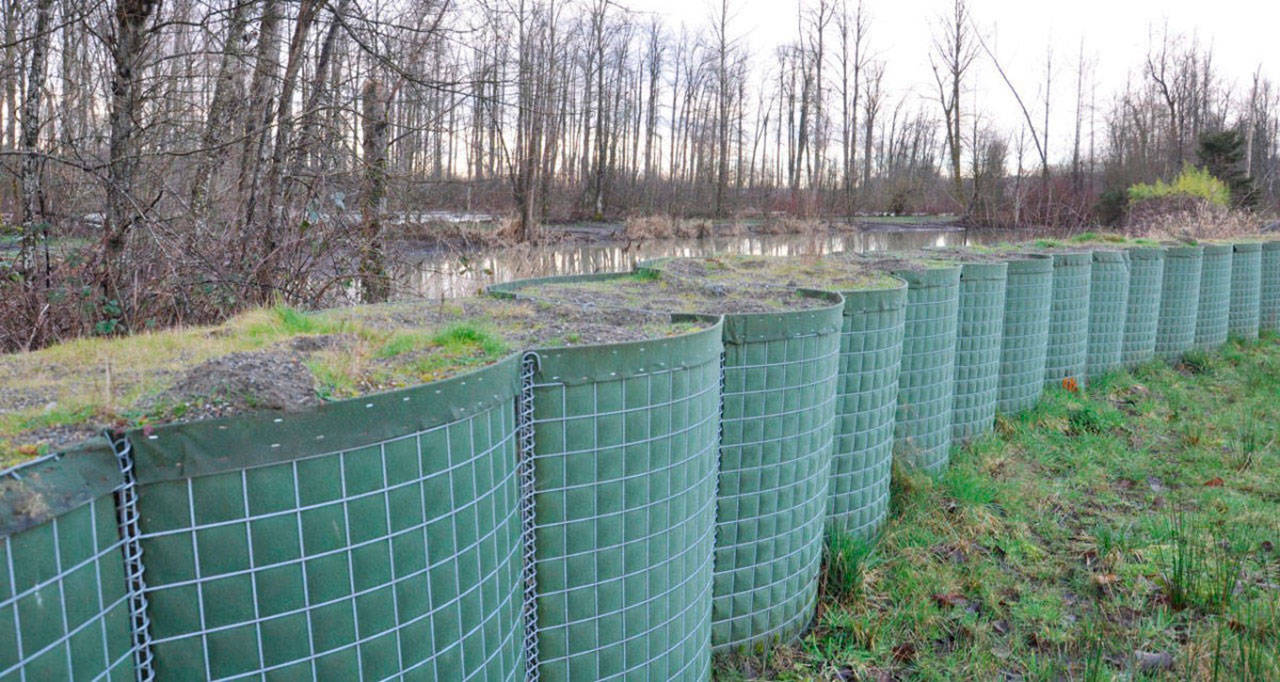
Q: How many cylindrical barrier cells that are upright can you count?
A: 15